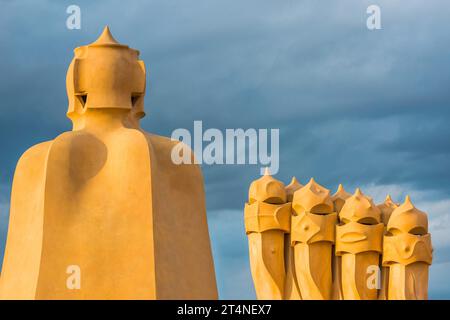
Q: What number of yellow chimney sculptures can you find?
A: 8